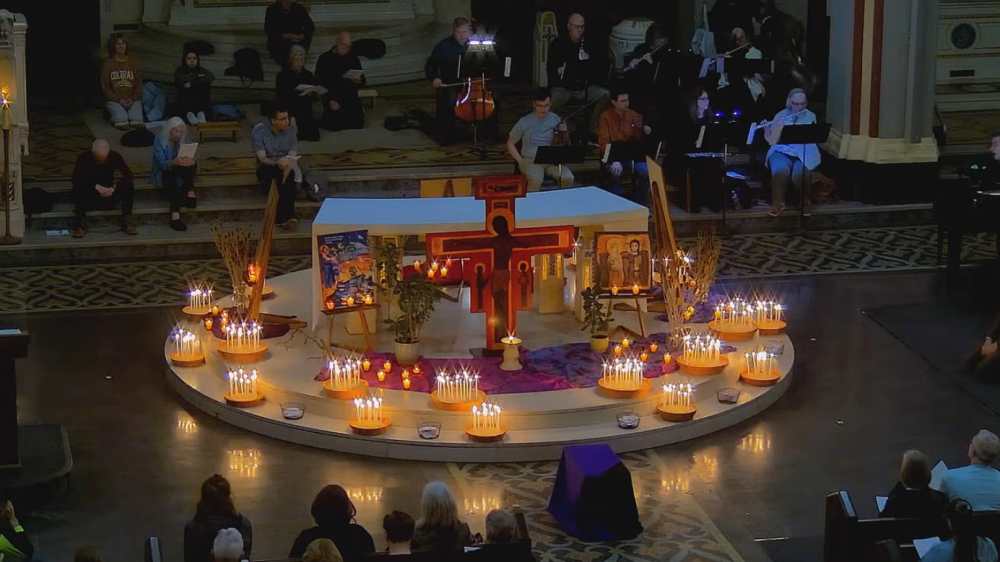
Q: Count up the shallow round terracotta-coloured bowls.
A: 14